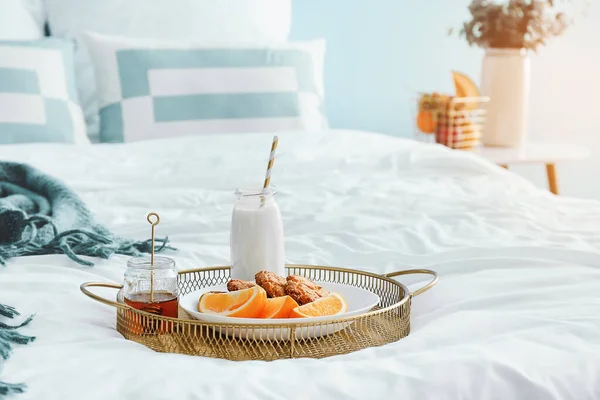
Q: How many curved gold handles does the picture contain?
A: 2